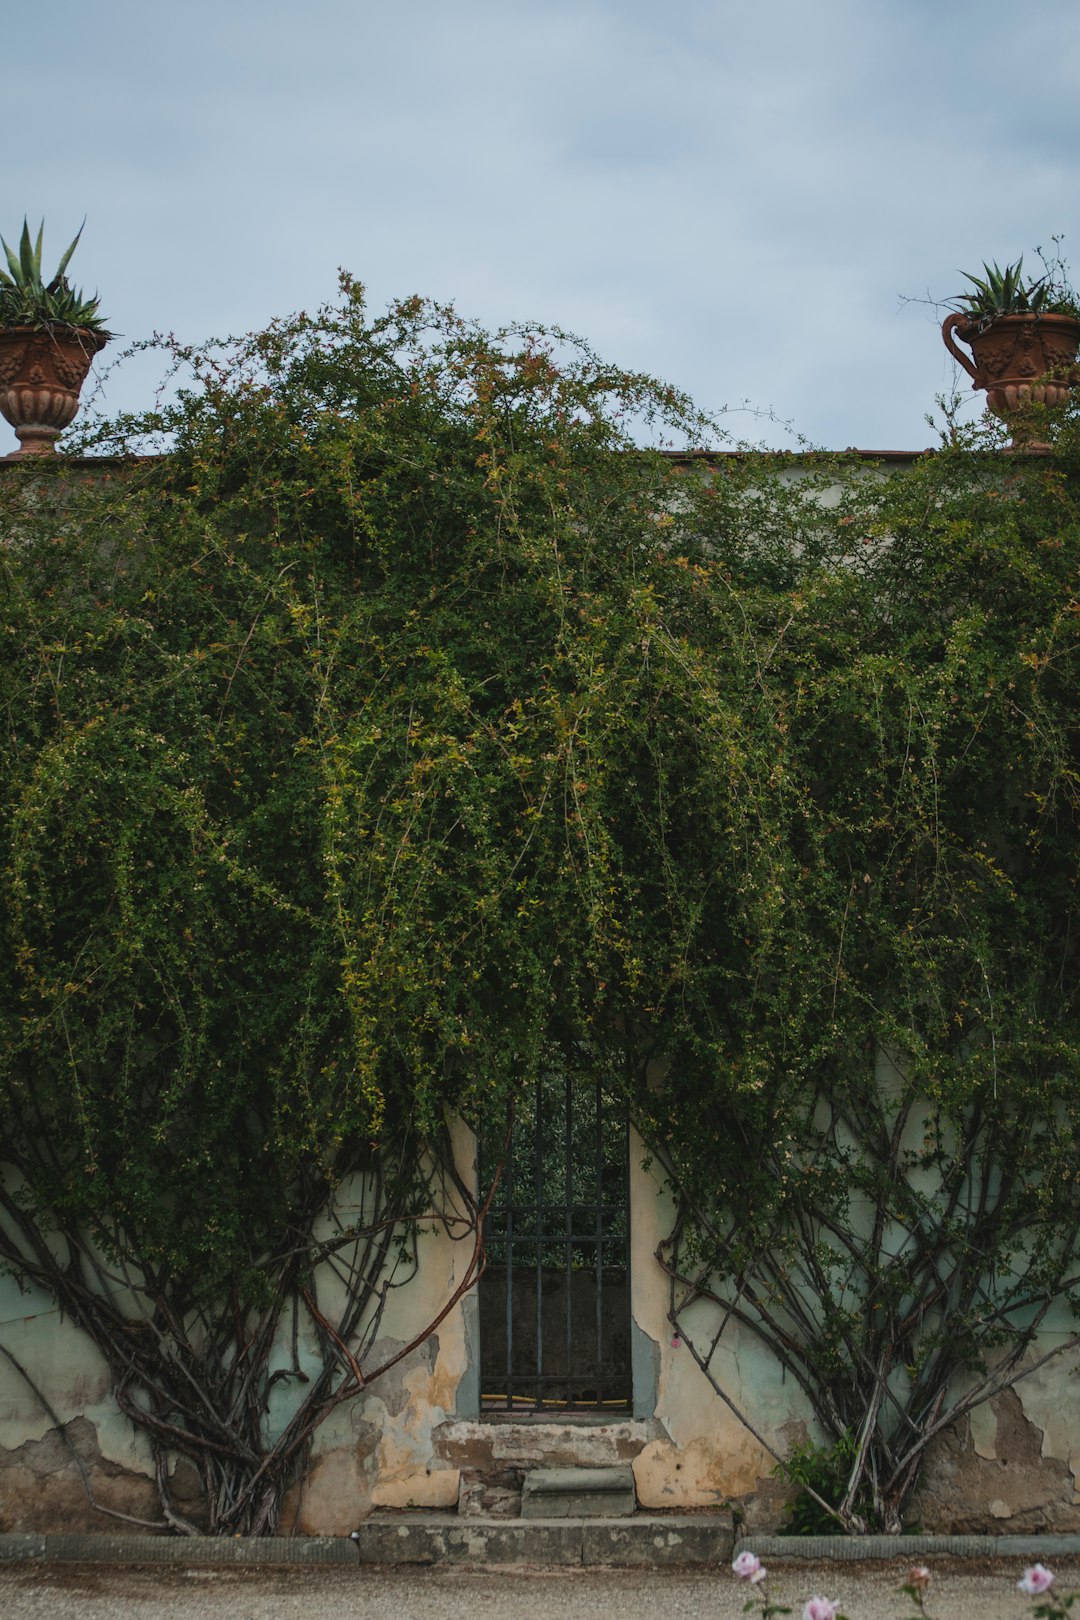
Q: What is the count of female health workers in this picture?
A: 0